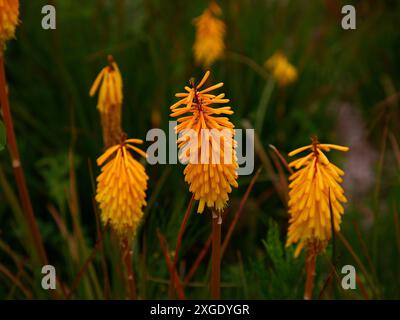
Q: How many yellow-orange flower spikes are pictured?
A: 7